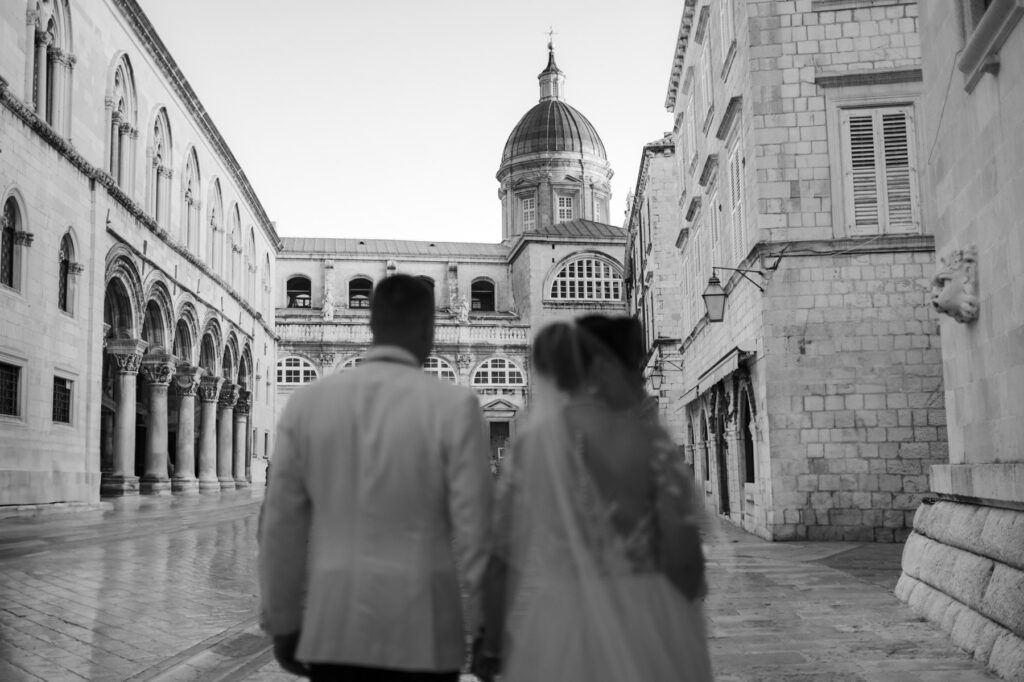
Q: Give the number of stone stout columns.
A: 6